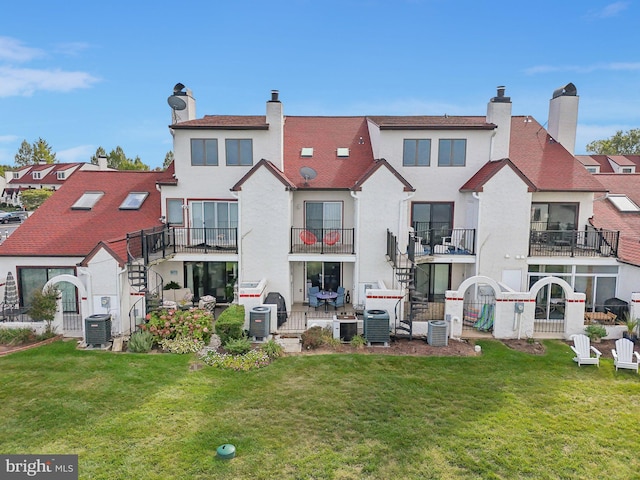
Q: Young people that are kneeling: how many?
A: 0